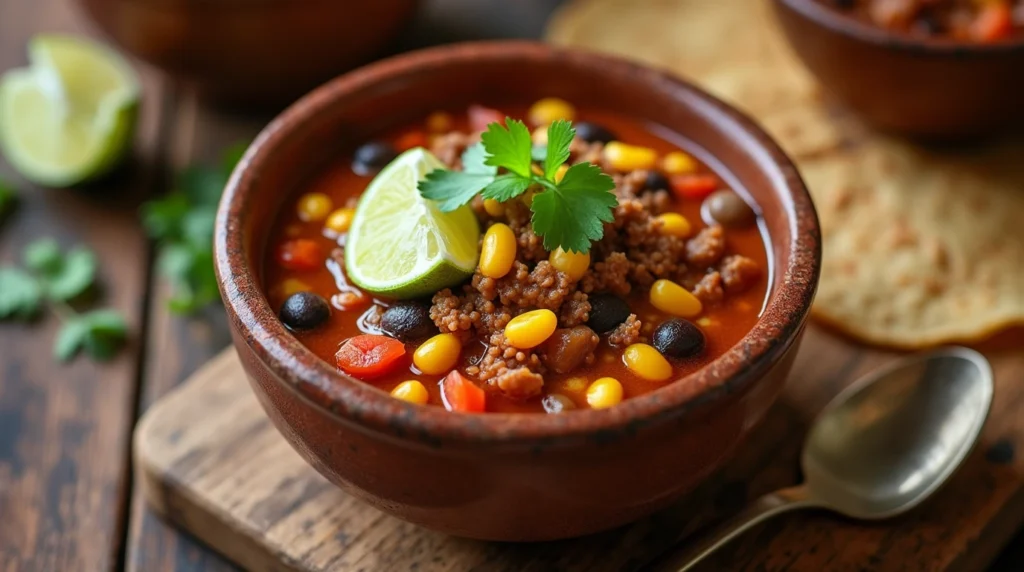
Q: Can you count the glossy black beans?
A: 7